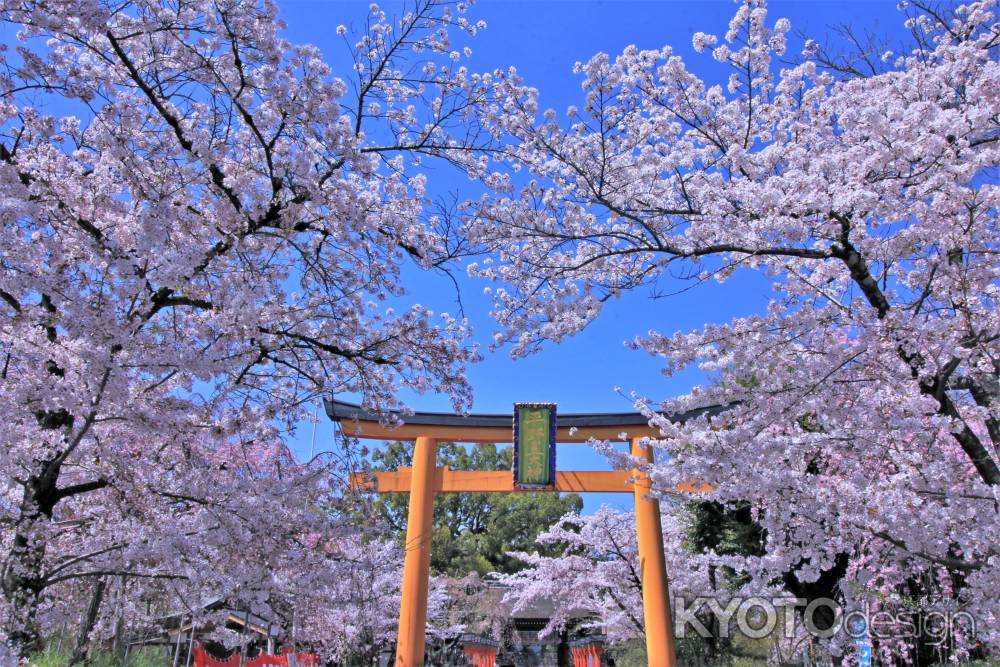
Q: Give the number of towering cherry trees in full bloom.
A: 2